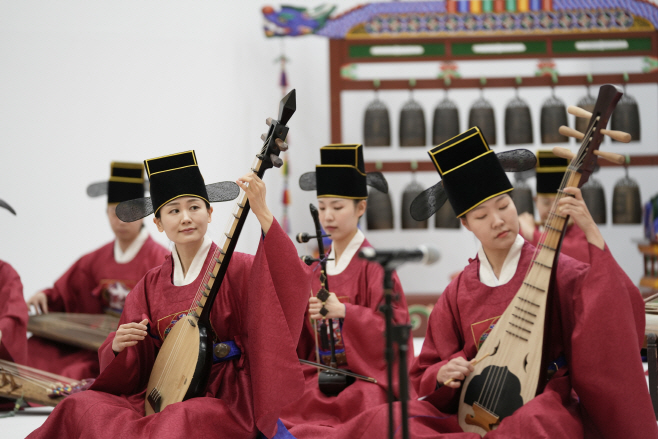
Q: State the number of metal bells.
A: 14